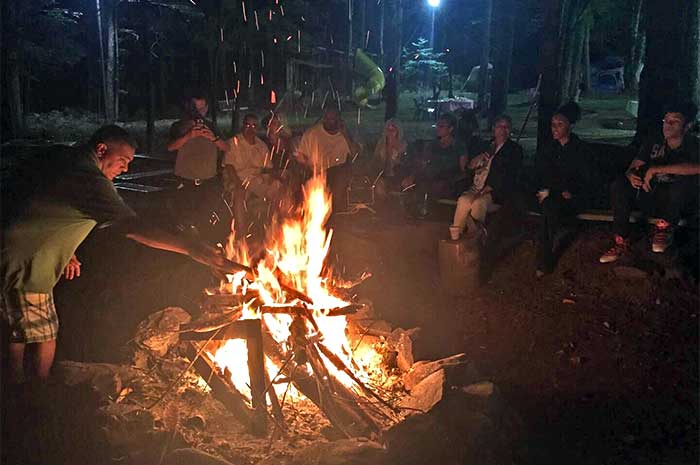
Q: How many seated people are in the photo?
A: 8